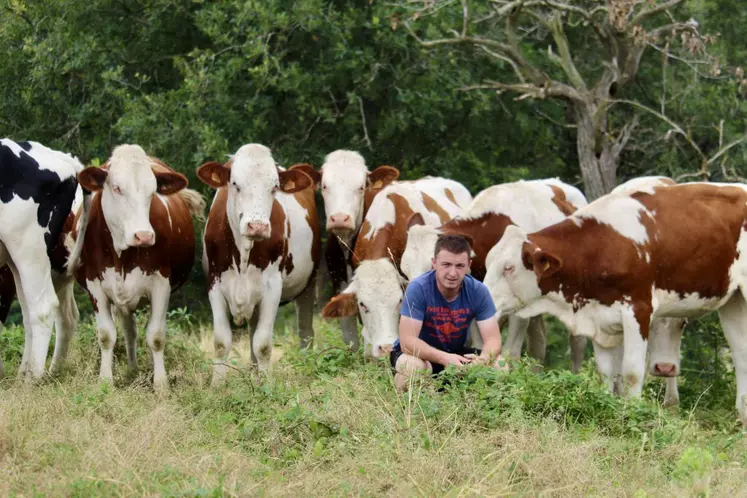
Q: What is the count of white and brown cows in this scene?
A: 7